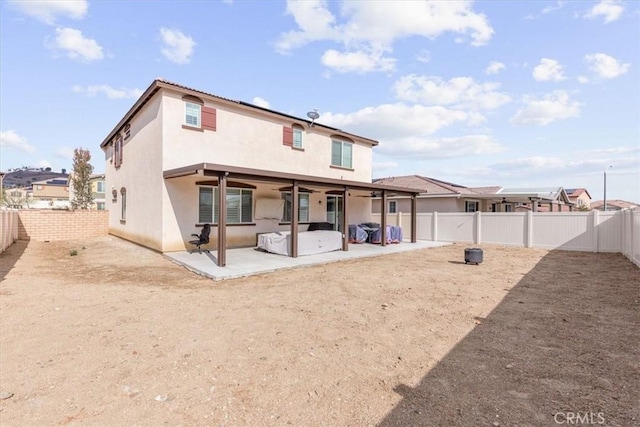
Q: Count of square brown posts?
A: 5